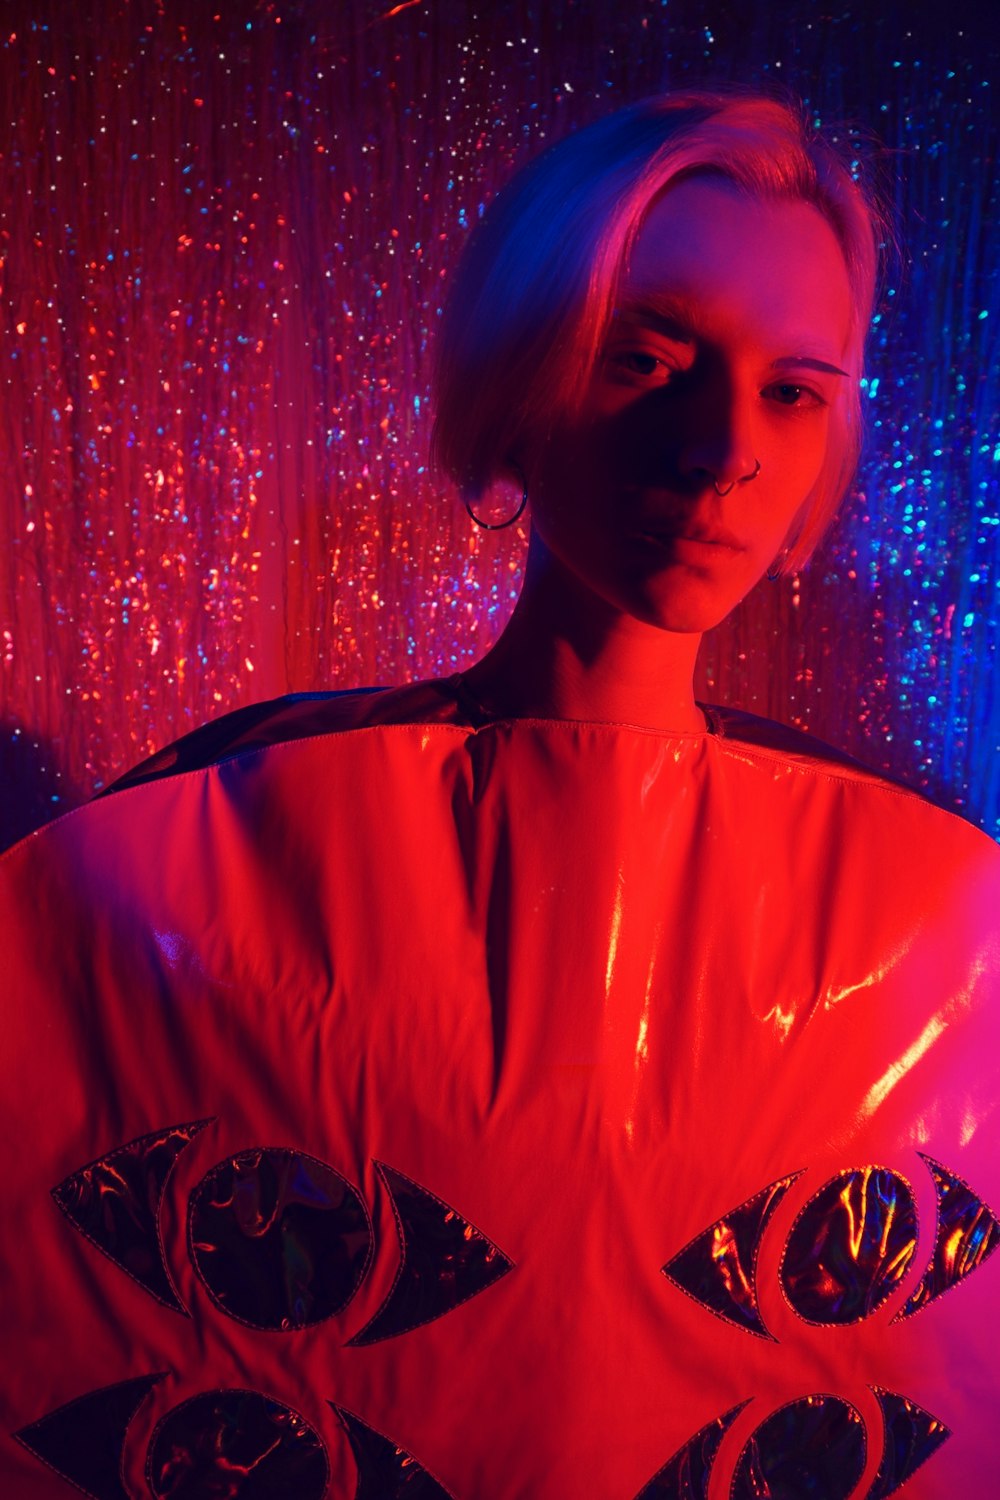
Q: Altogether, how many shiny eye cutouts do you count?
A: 4